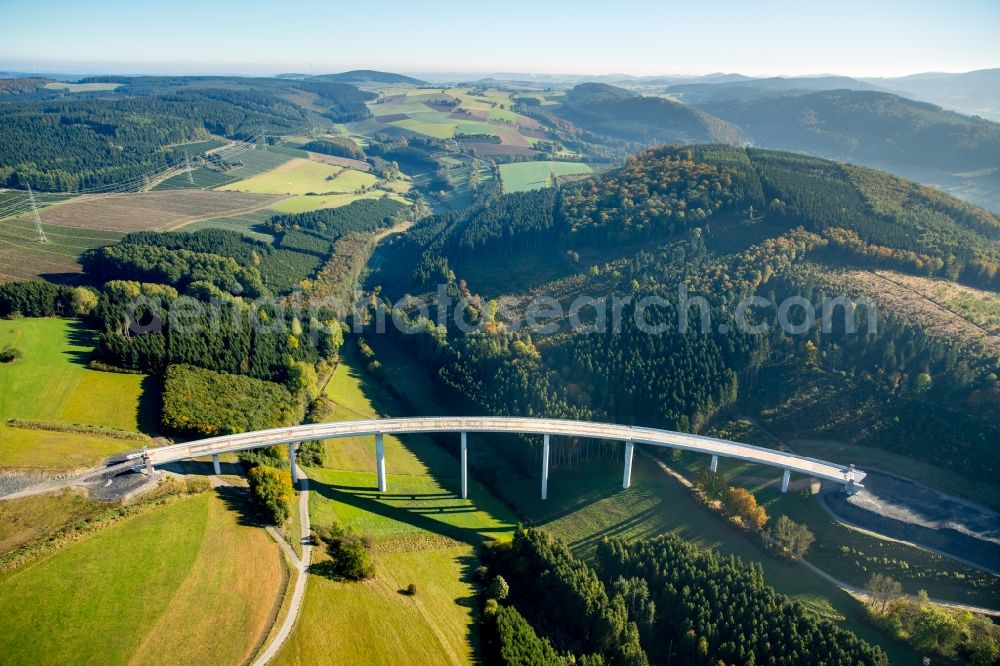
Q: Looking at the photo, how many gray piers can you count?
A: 8